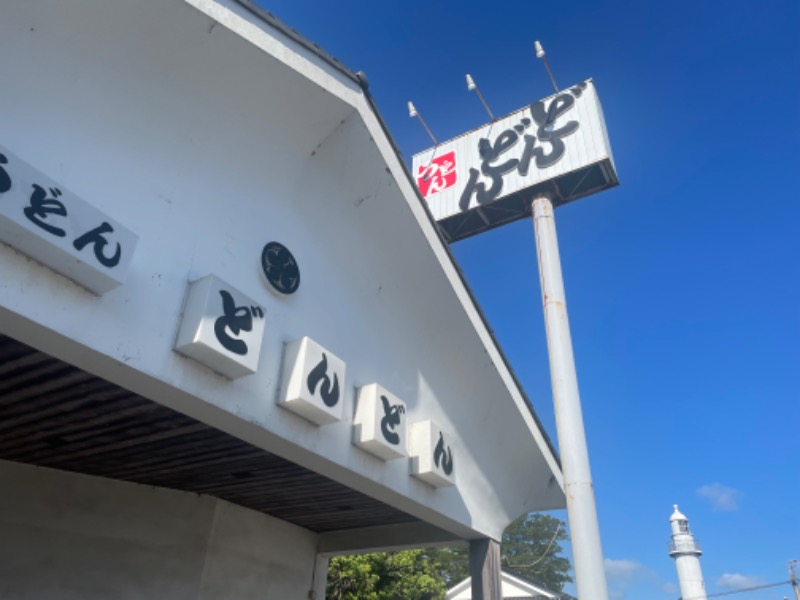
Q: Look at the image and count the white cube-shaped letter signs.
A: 4